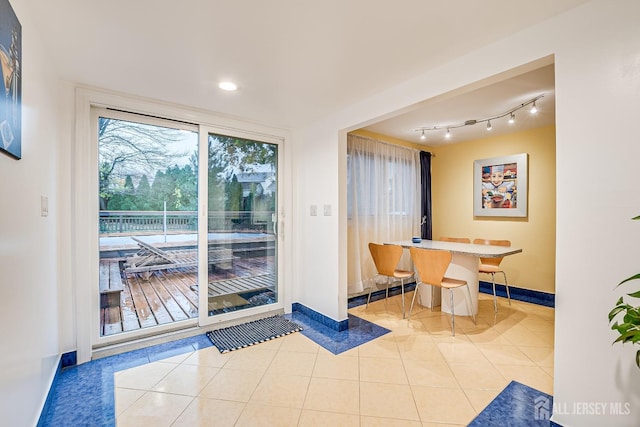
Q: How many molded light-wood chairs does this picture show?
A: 4